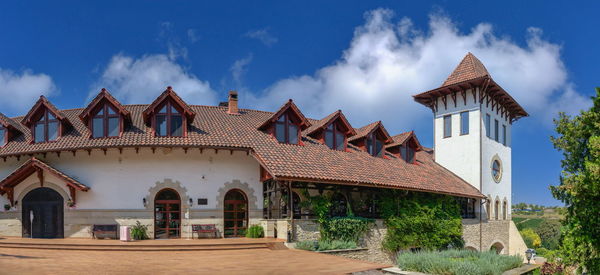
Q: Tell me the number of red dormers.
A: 8